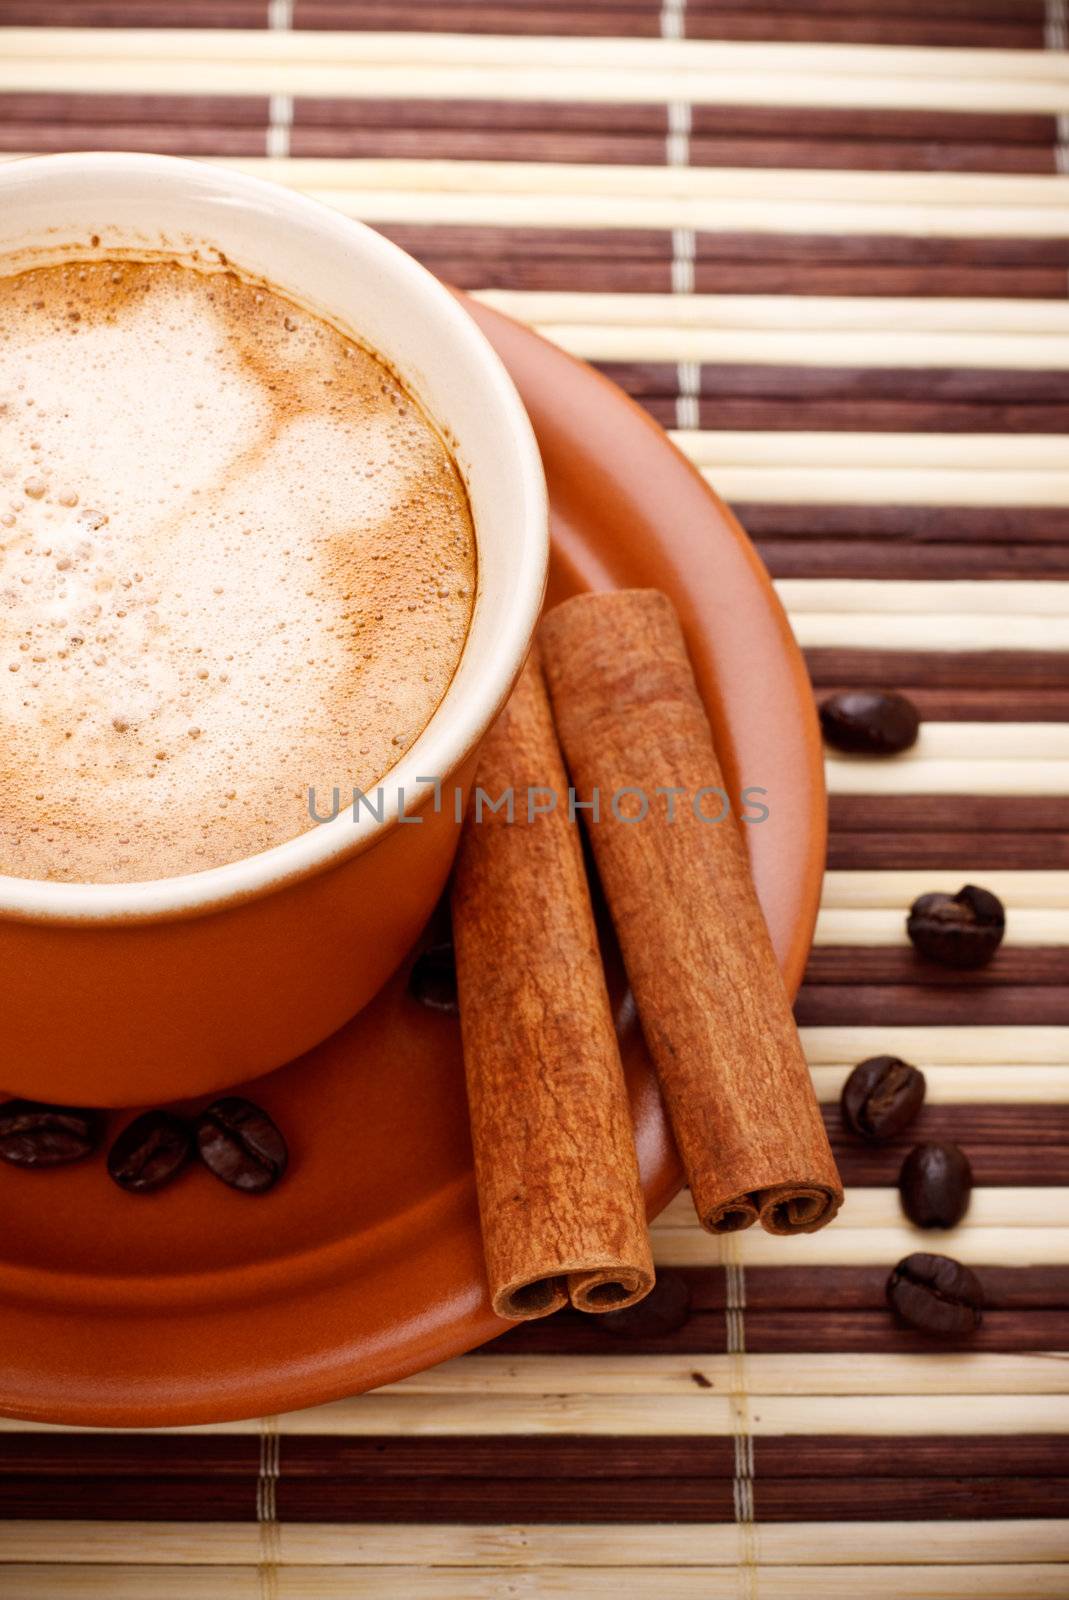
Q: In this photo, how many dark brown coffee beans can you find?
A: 10